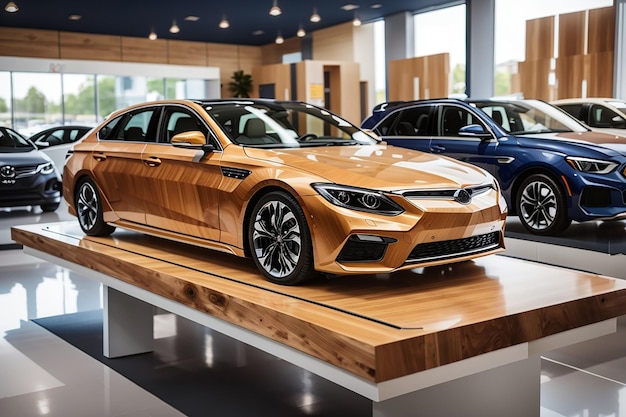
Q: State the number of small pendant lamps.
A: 9